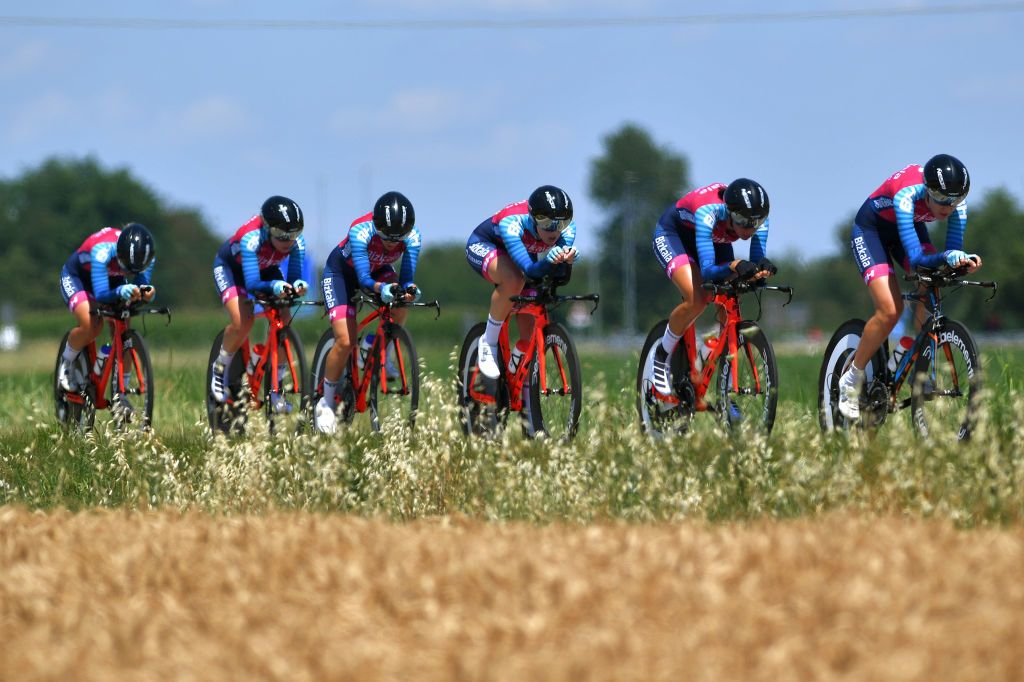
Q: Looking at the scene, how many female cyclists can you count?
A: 6